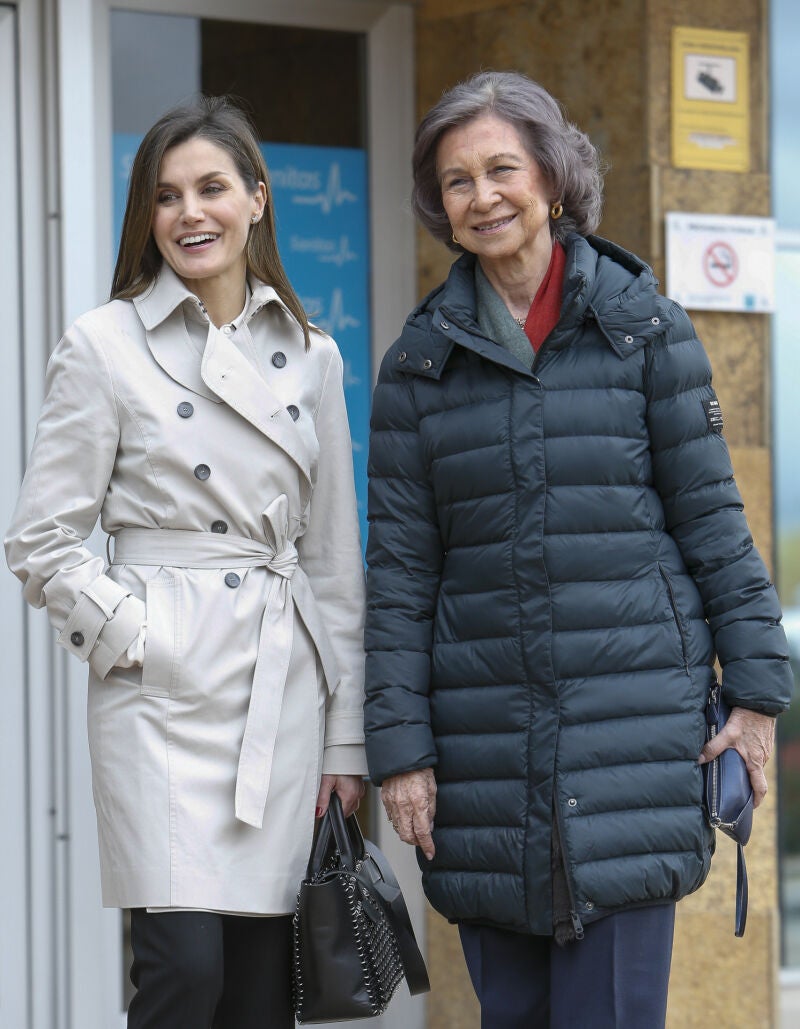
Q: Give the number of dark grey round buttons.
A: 7